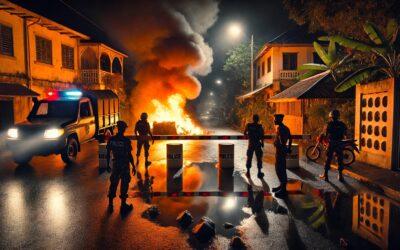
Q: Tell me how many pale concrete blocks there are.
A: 4